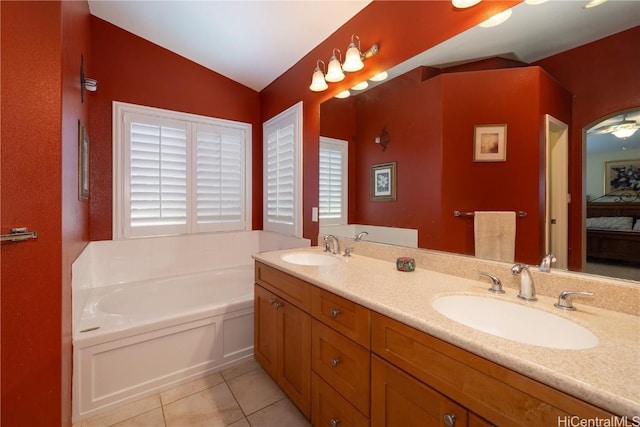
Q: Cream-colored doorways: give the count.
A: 1